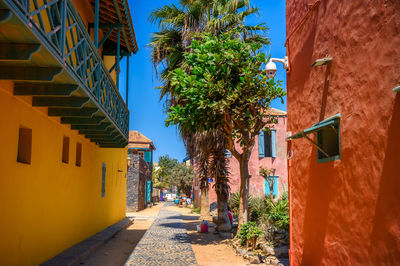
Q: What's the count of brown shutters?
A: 3